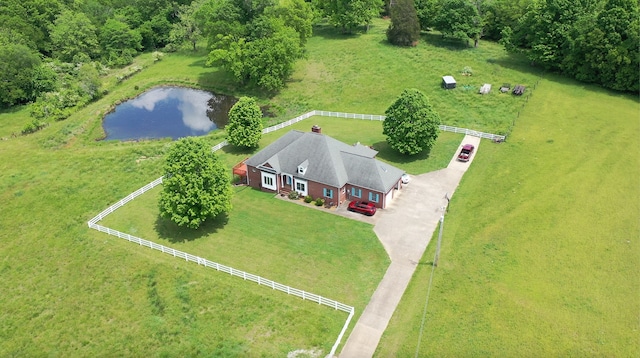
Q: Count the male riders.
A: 0